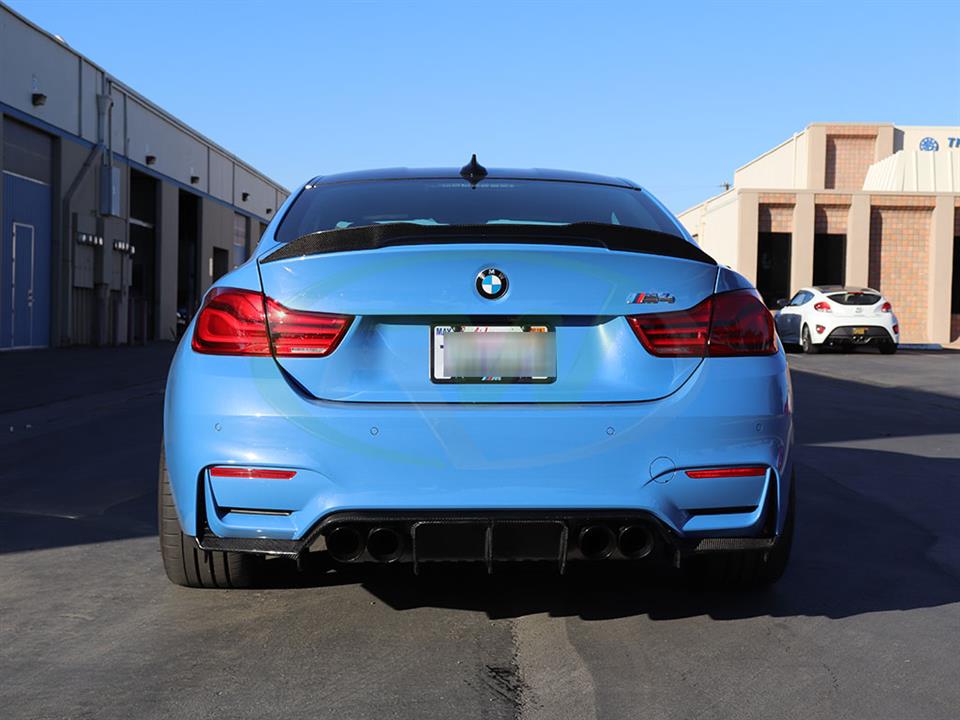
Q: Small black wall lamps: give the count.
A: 5